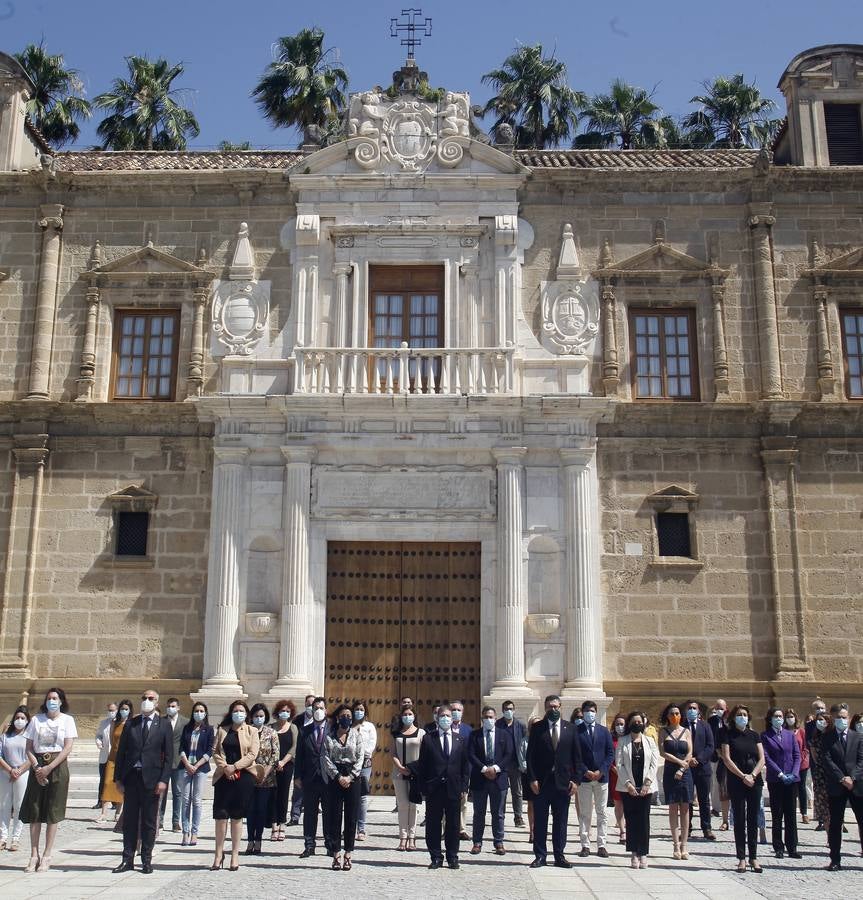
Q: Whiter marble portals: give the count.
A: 1